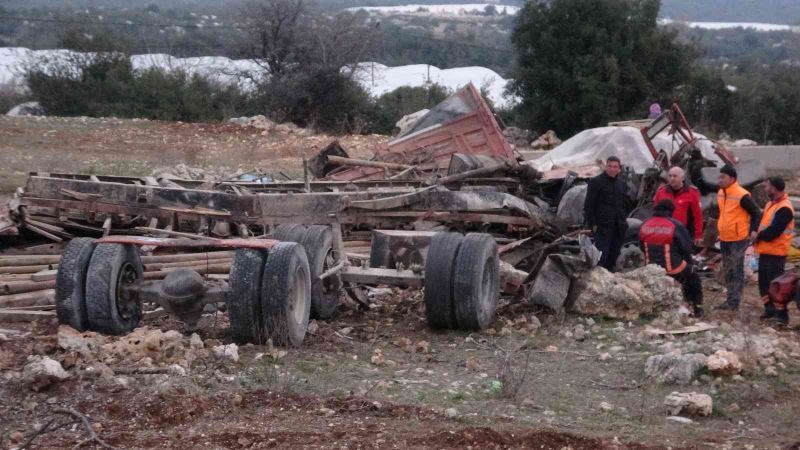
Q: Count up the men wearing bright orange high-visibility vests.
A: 2